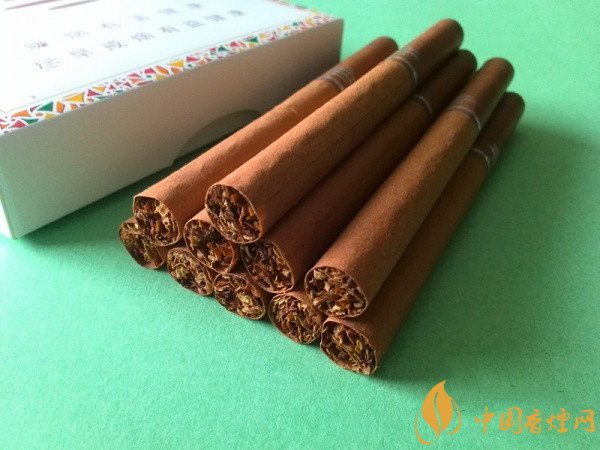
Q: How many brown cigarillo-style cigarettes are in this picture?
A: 10